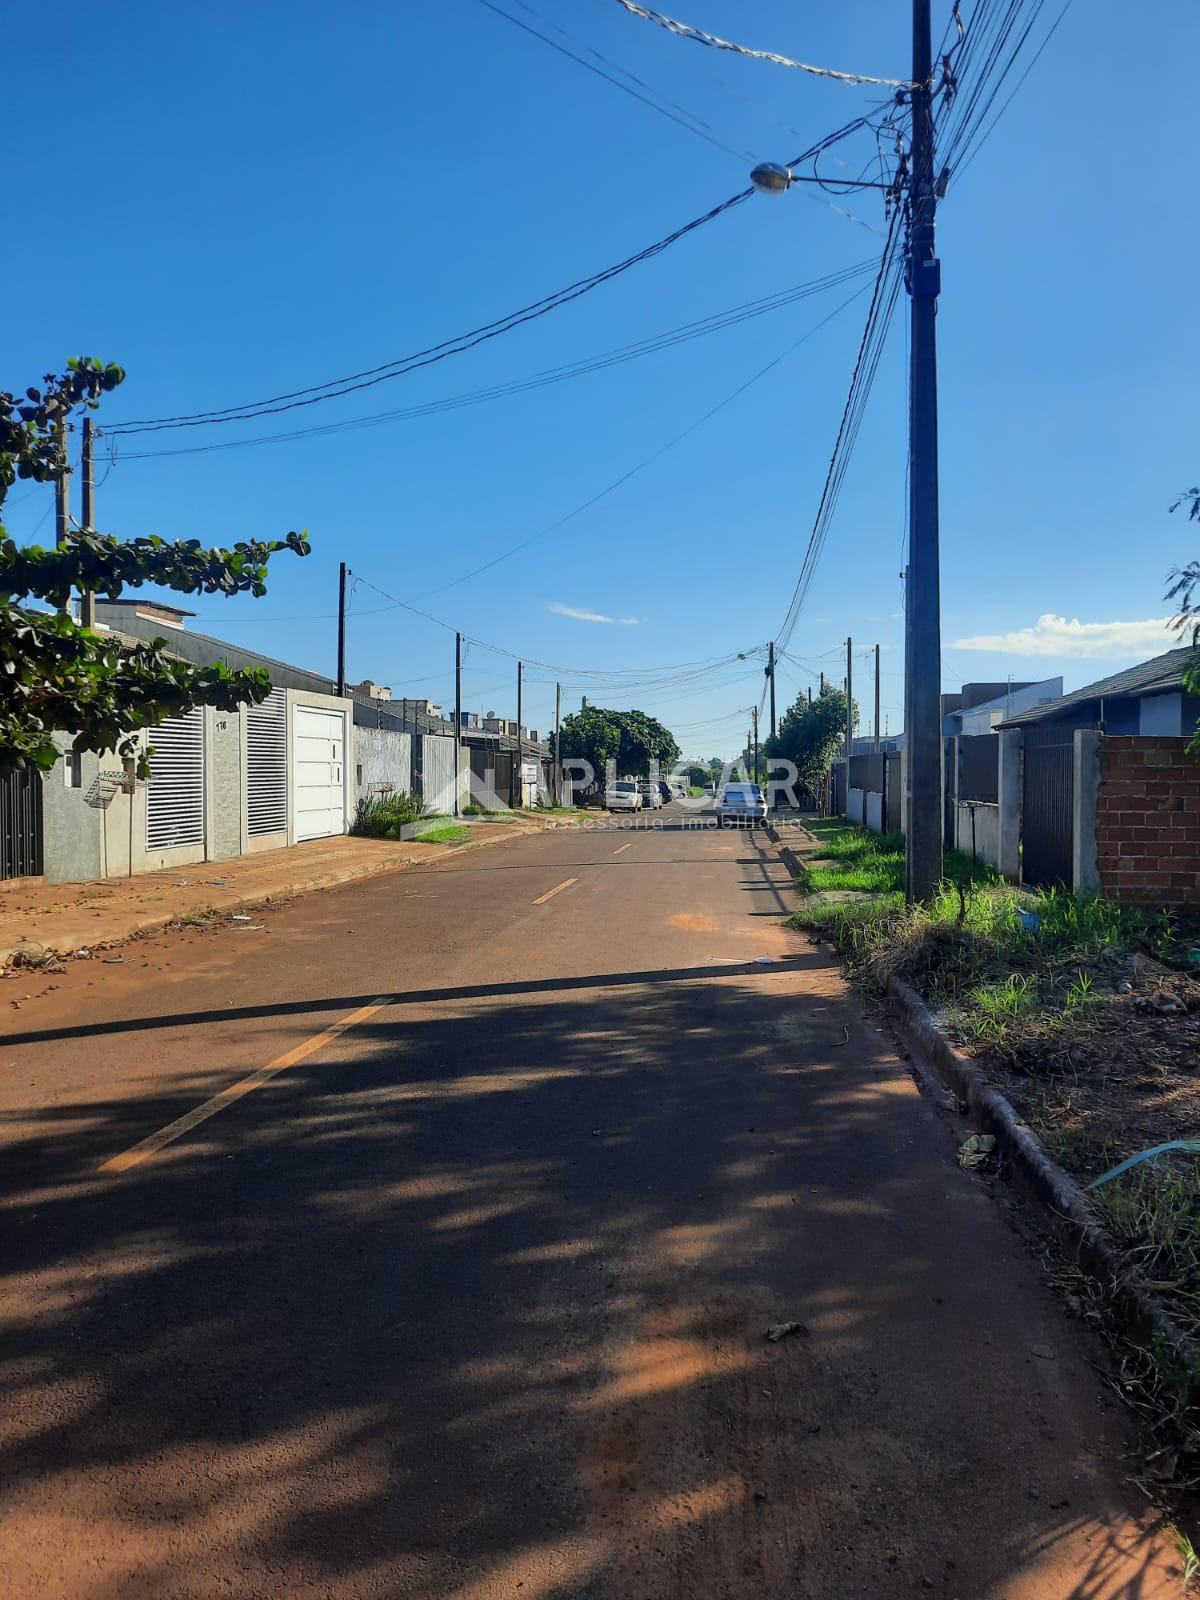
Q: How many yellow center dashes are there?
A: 3